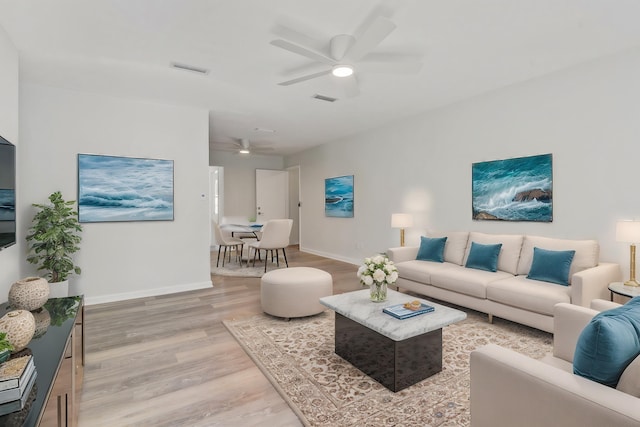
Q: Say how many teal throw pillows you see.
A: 4